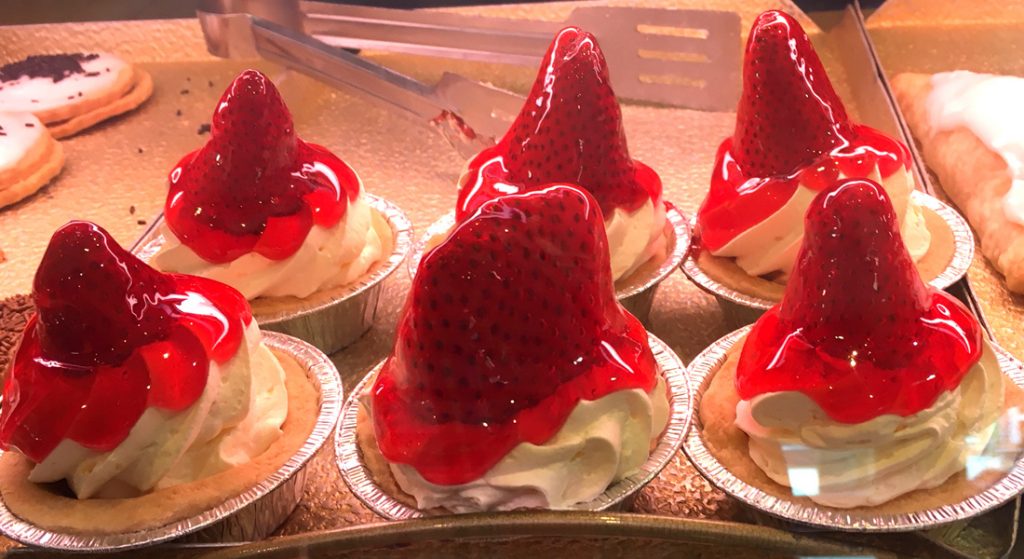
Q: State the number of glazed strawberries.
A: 6